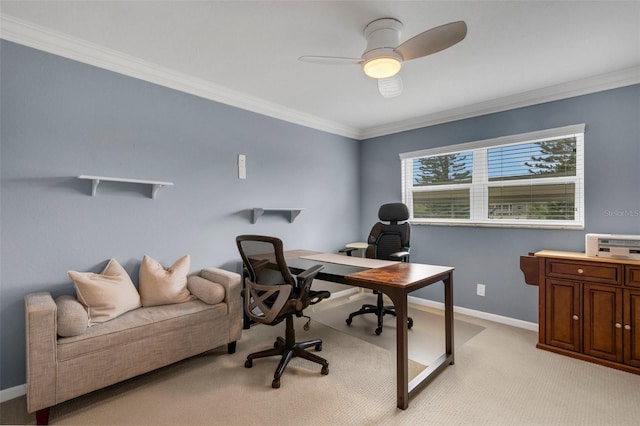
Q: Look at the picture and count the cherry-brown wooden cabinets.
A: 1